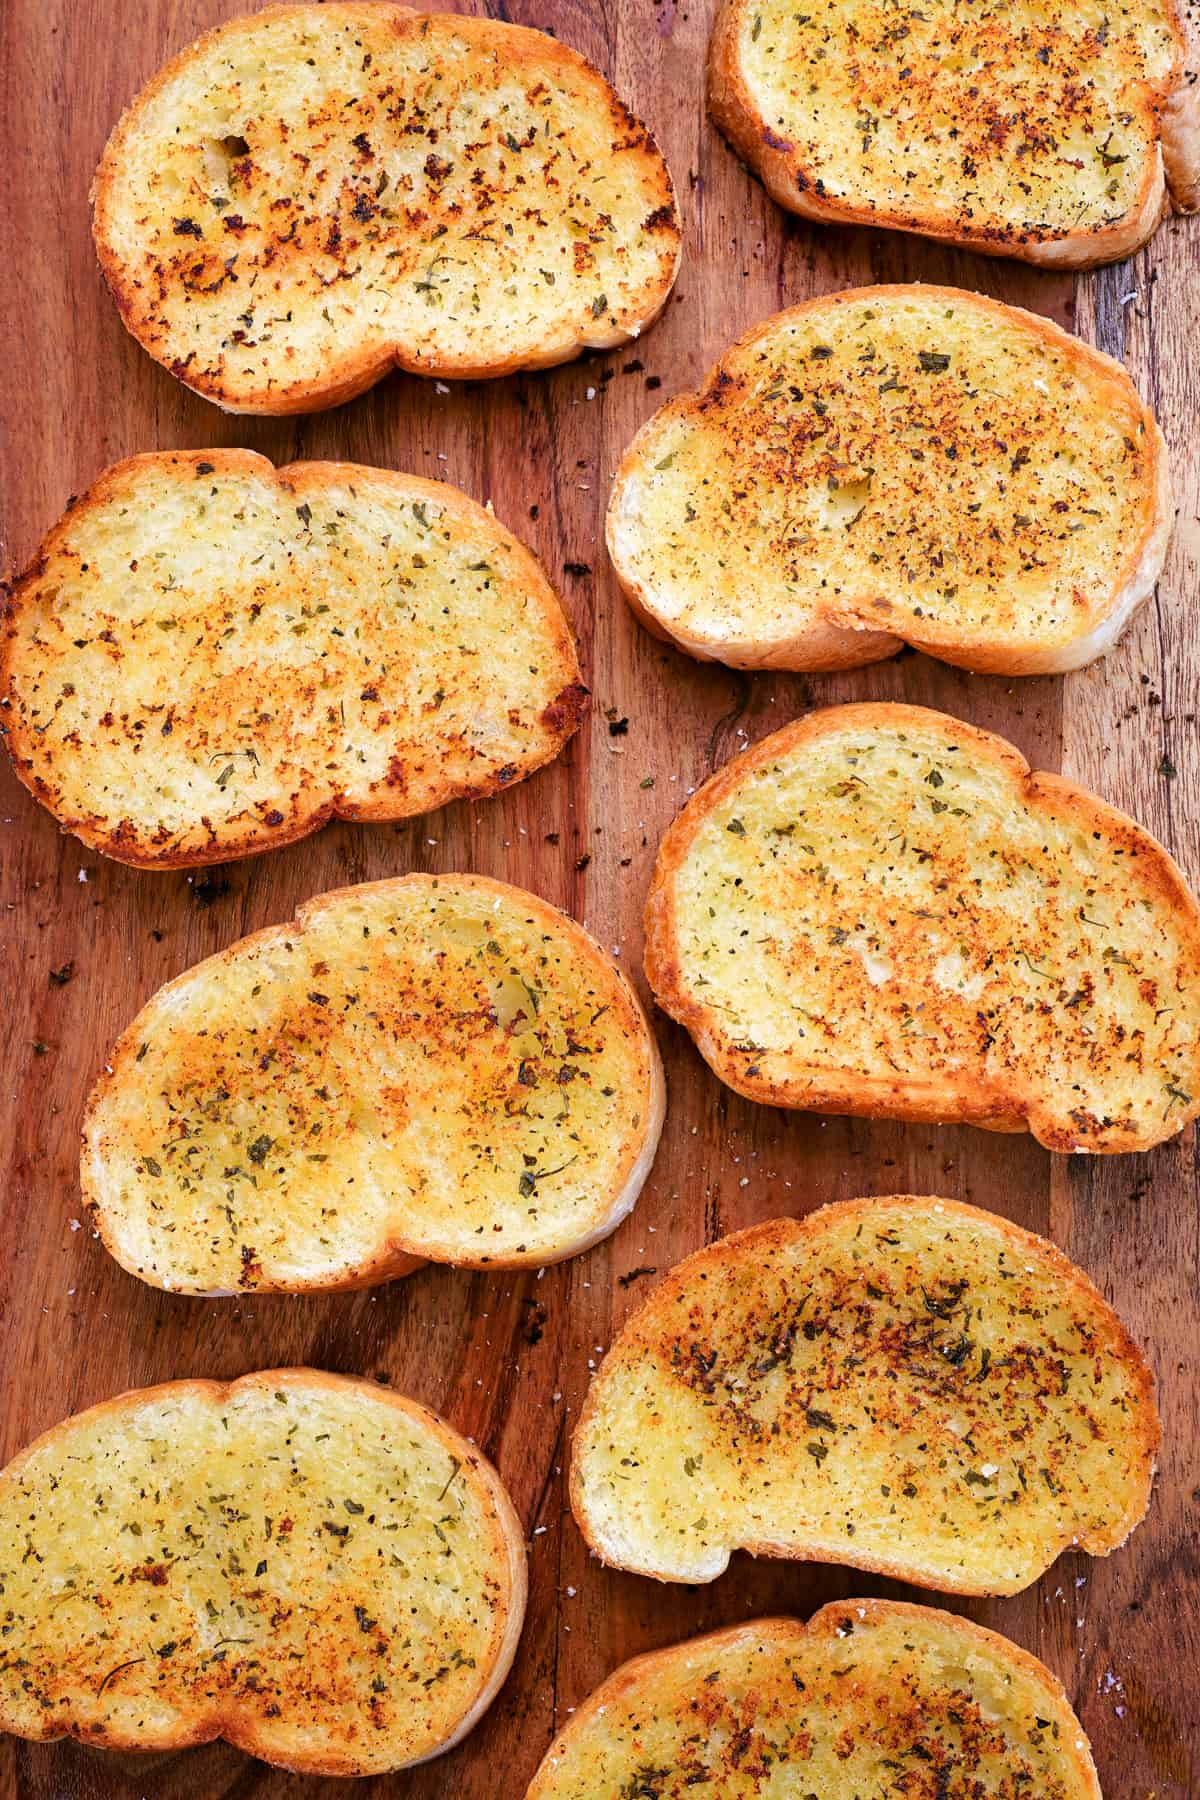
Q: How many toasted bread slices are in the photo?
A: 9